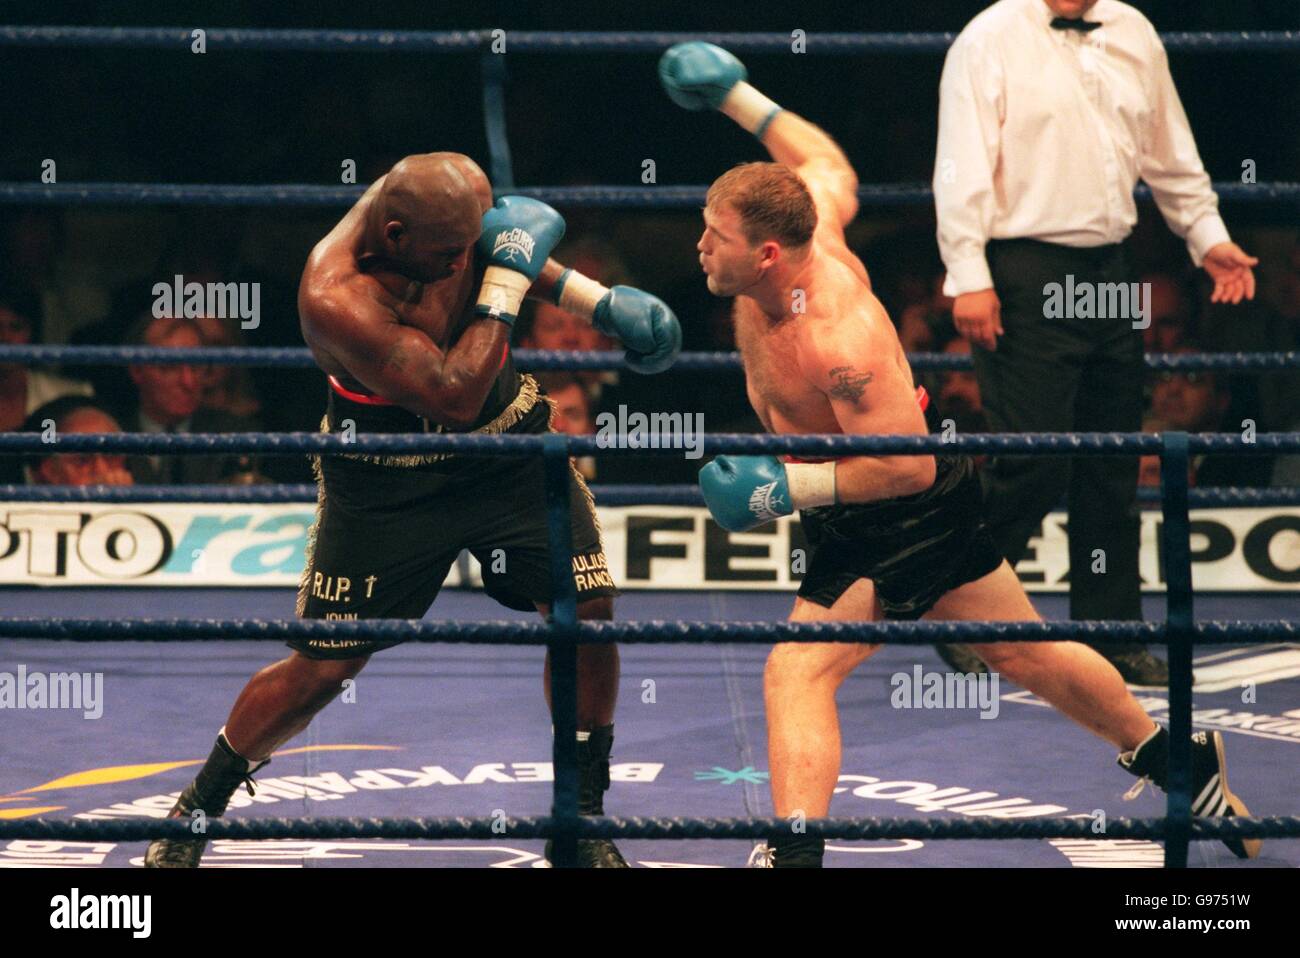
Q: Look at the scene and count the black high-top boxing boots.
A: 4